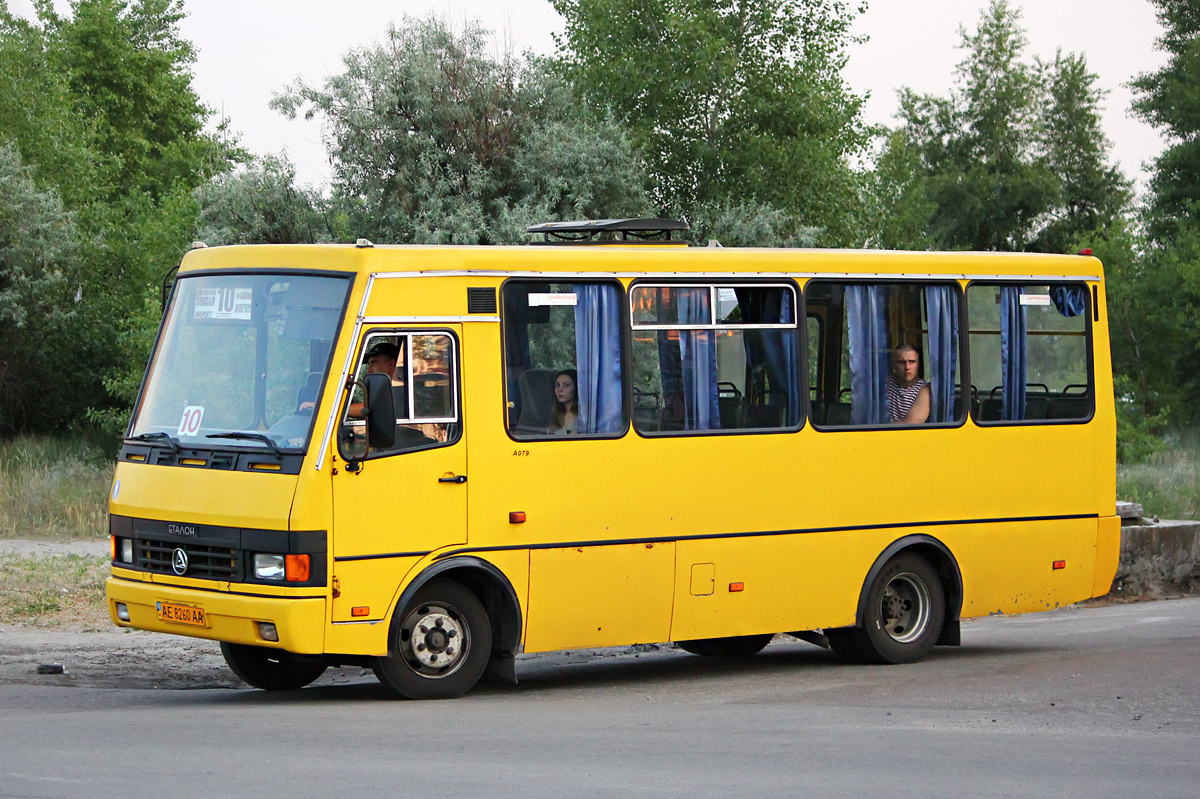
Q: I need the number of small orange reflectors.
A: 4